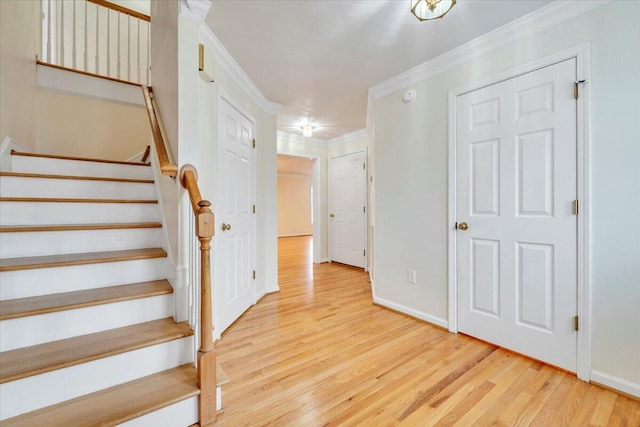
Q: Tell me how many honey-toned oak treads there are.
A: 8